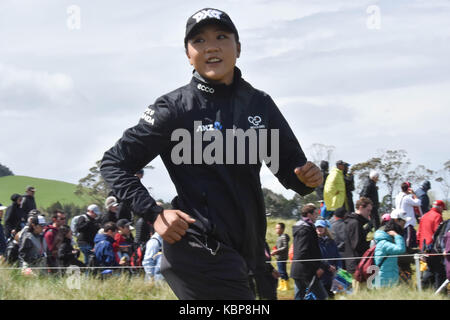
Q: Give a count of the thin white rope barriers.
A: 1